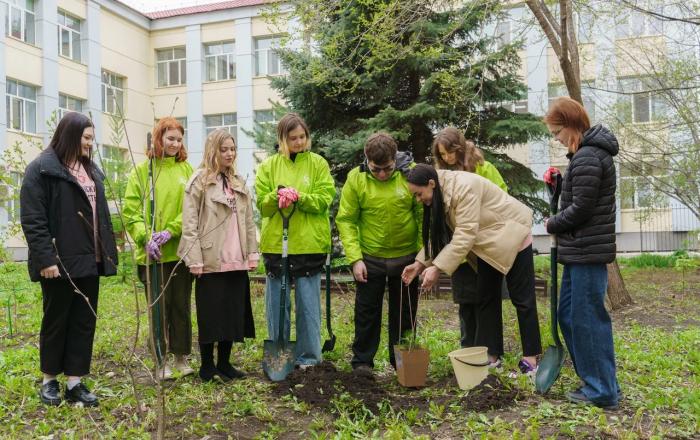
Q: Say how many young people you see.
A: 8